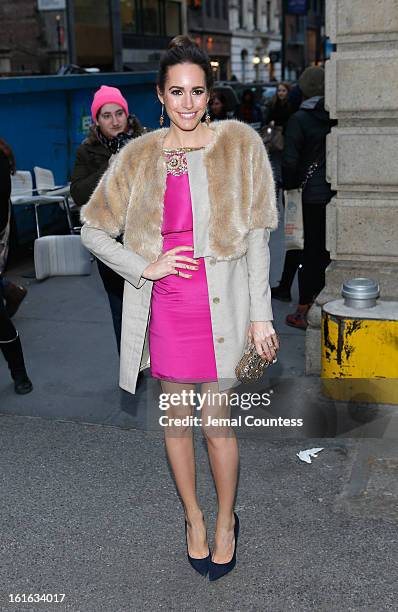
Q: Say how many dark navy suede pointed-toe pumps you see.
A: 2